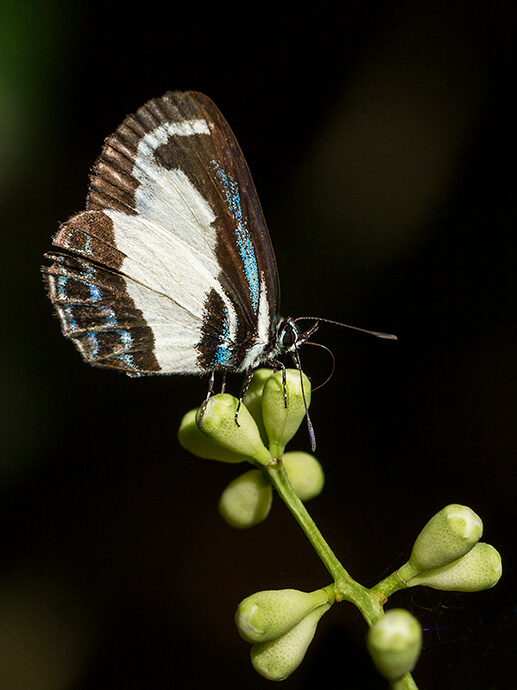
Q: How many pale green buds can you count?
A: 11